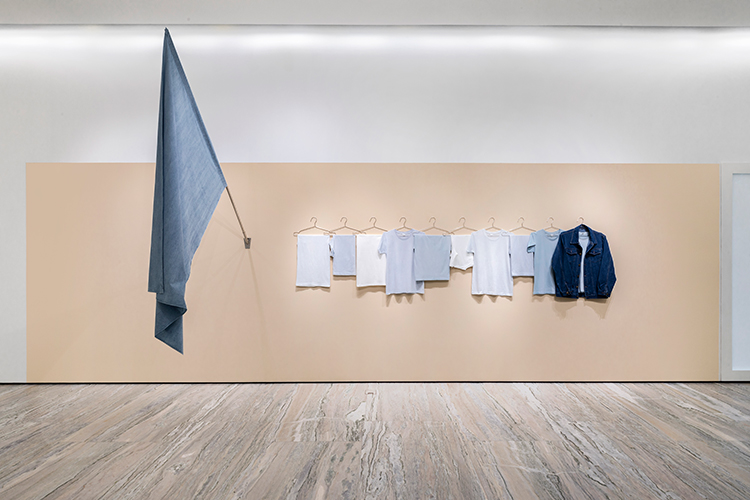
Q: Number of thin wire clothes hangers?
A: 10